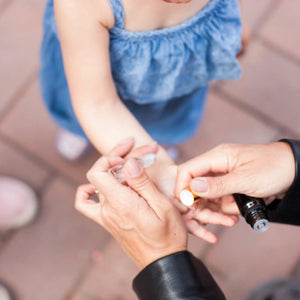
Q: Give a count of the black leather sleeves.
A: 2